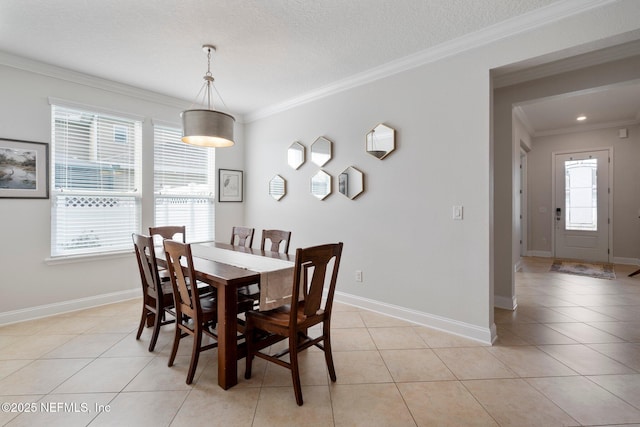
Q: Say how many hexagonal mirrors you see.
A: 6